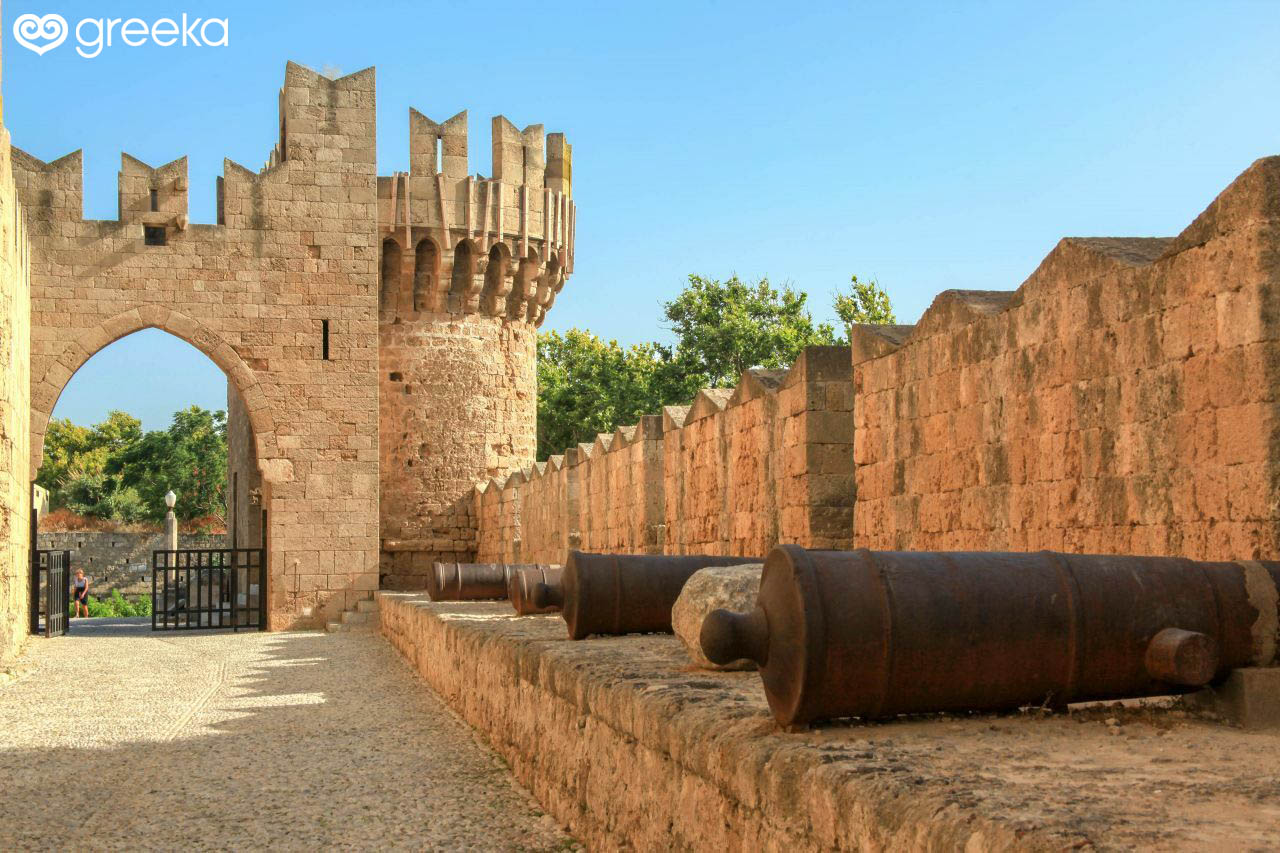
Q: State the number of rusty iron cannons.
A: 4